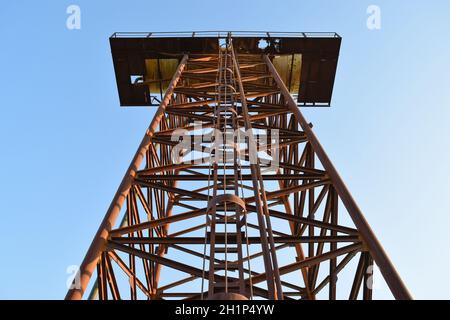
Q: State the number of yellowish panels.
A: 2